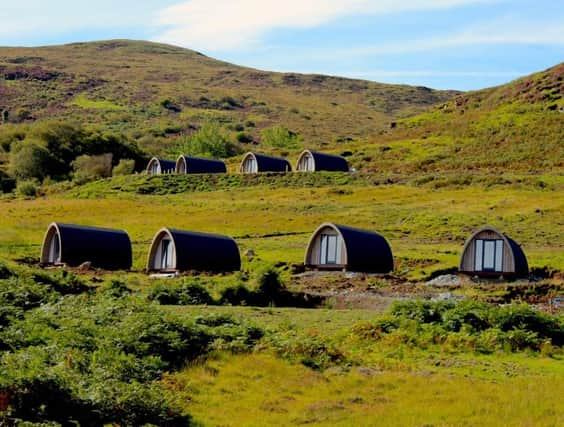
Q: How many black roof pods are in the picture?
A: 8